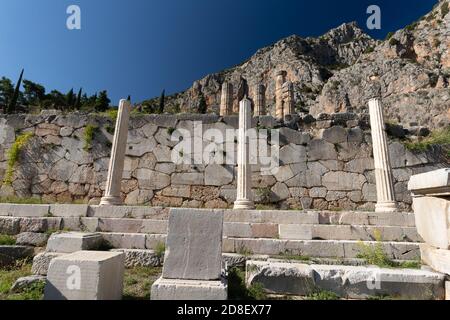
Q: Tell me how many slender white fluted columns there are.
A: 3